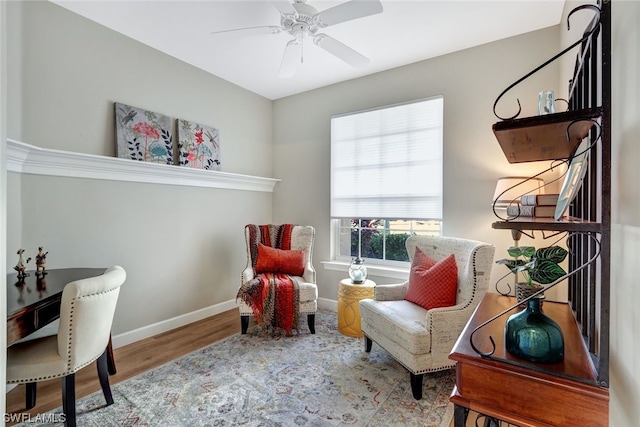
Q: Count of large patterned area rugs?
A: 1